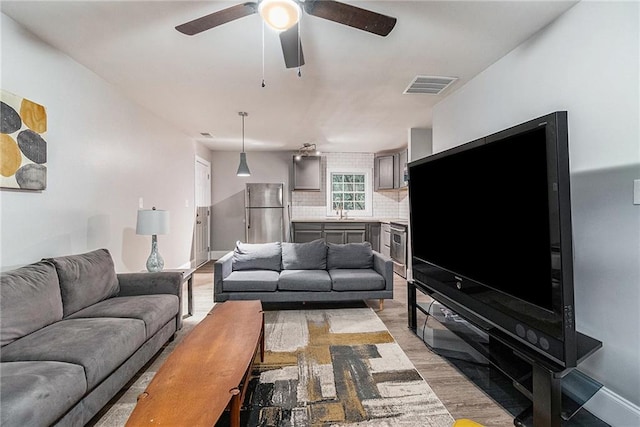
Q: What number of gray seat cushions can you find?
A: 6